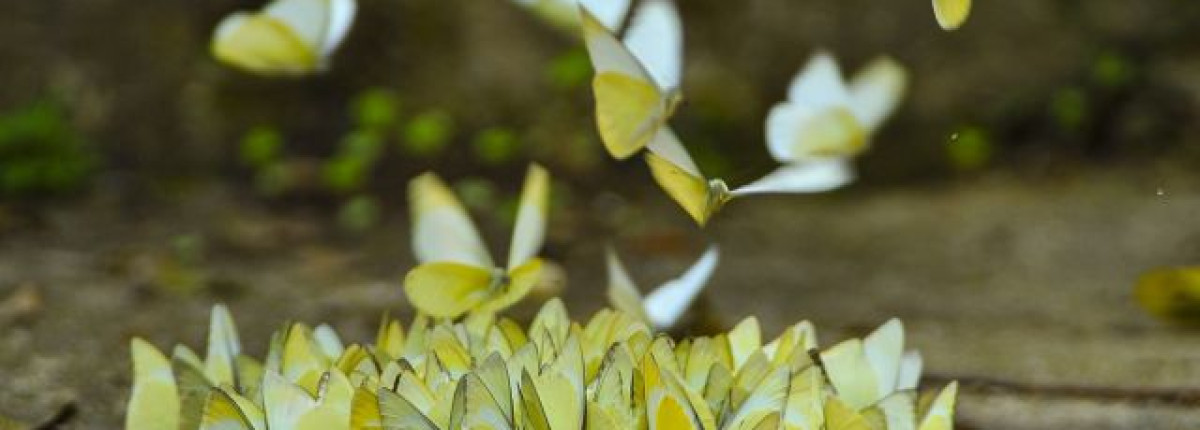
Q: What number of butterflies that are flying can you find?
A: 8